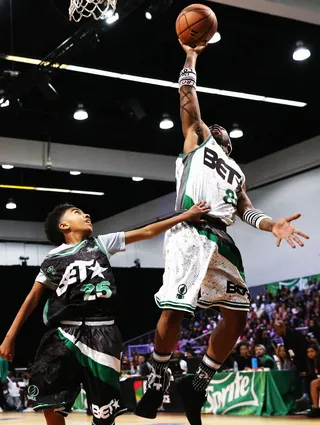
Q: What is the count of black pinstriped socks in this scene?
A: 2